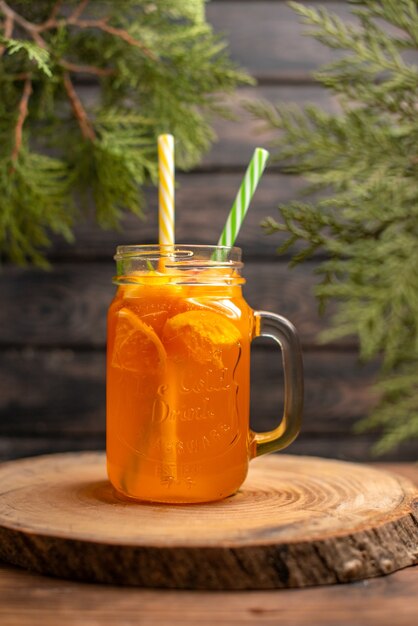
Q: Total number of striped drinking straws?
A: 2